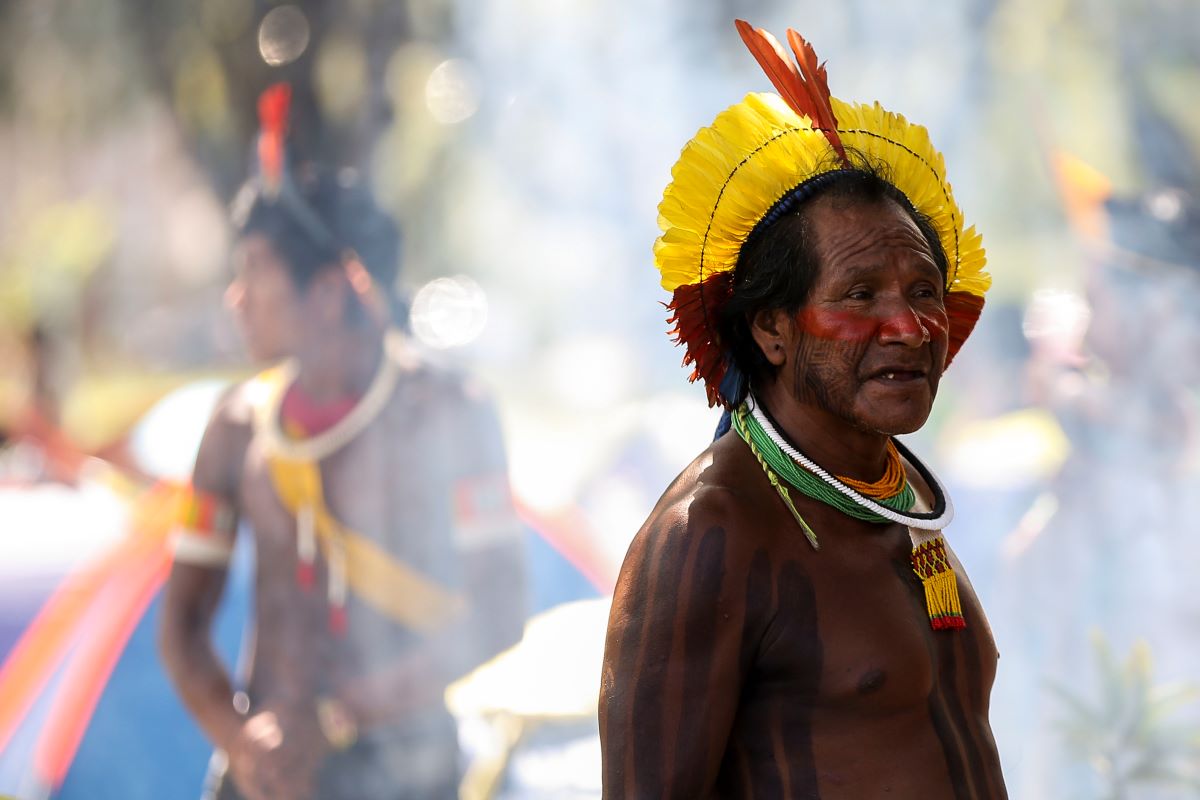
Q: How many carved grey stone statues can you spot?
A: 0